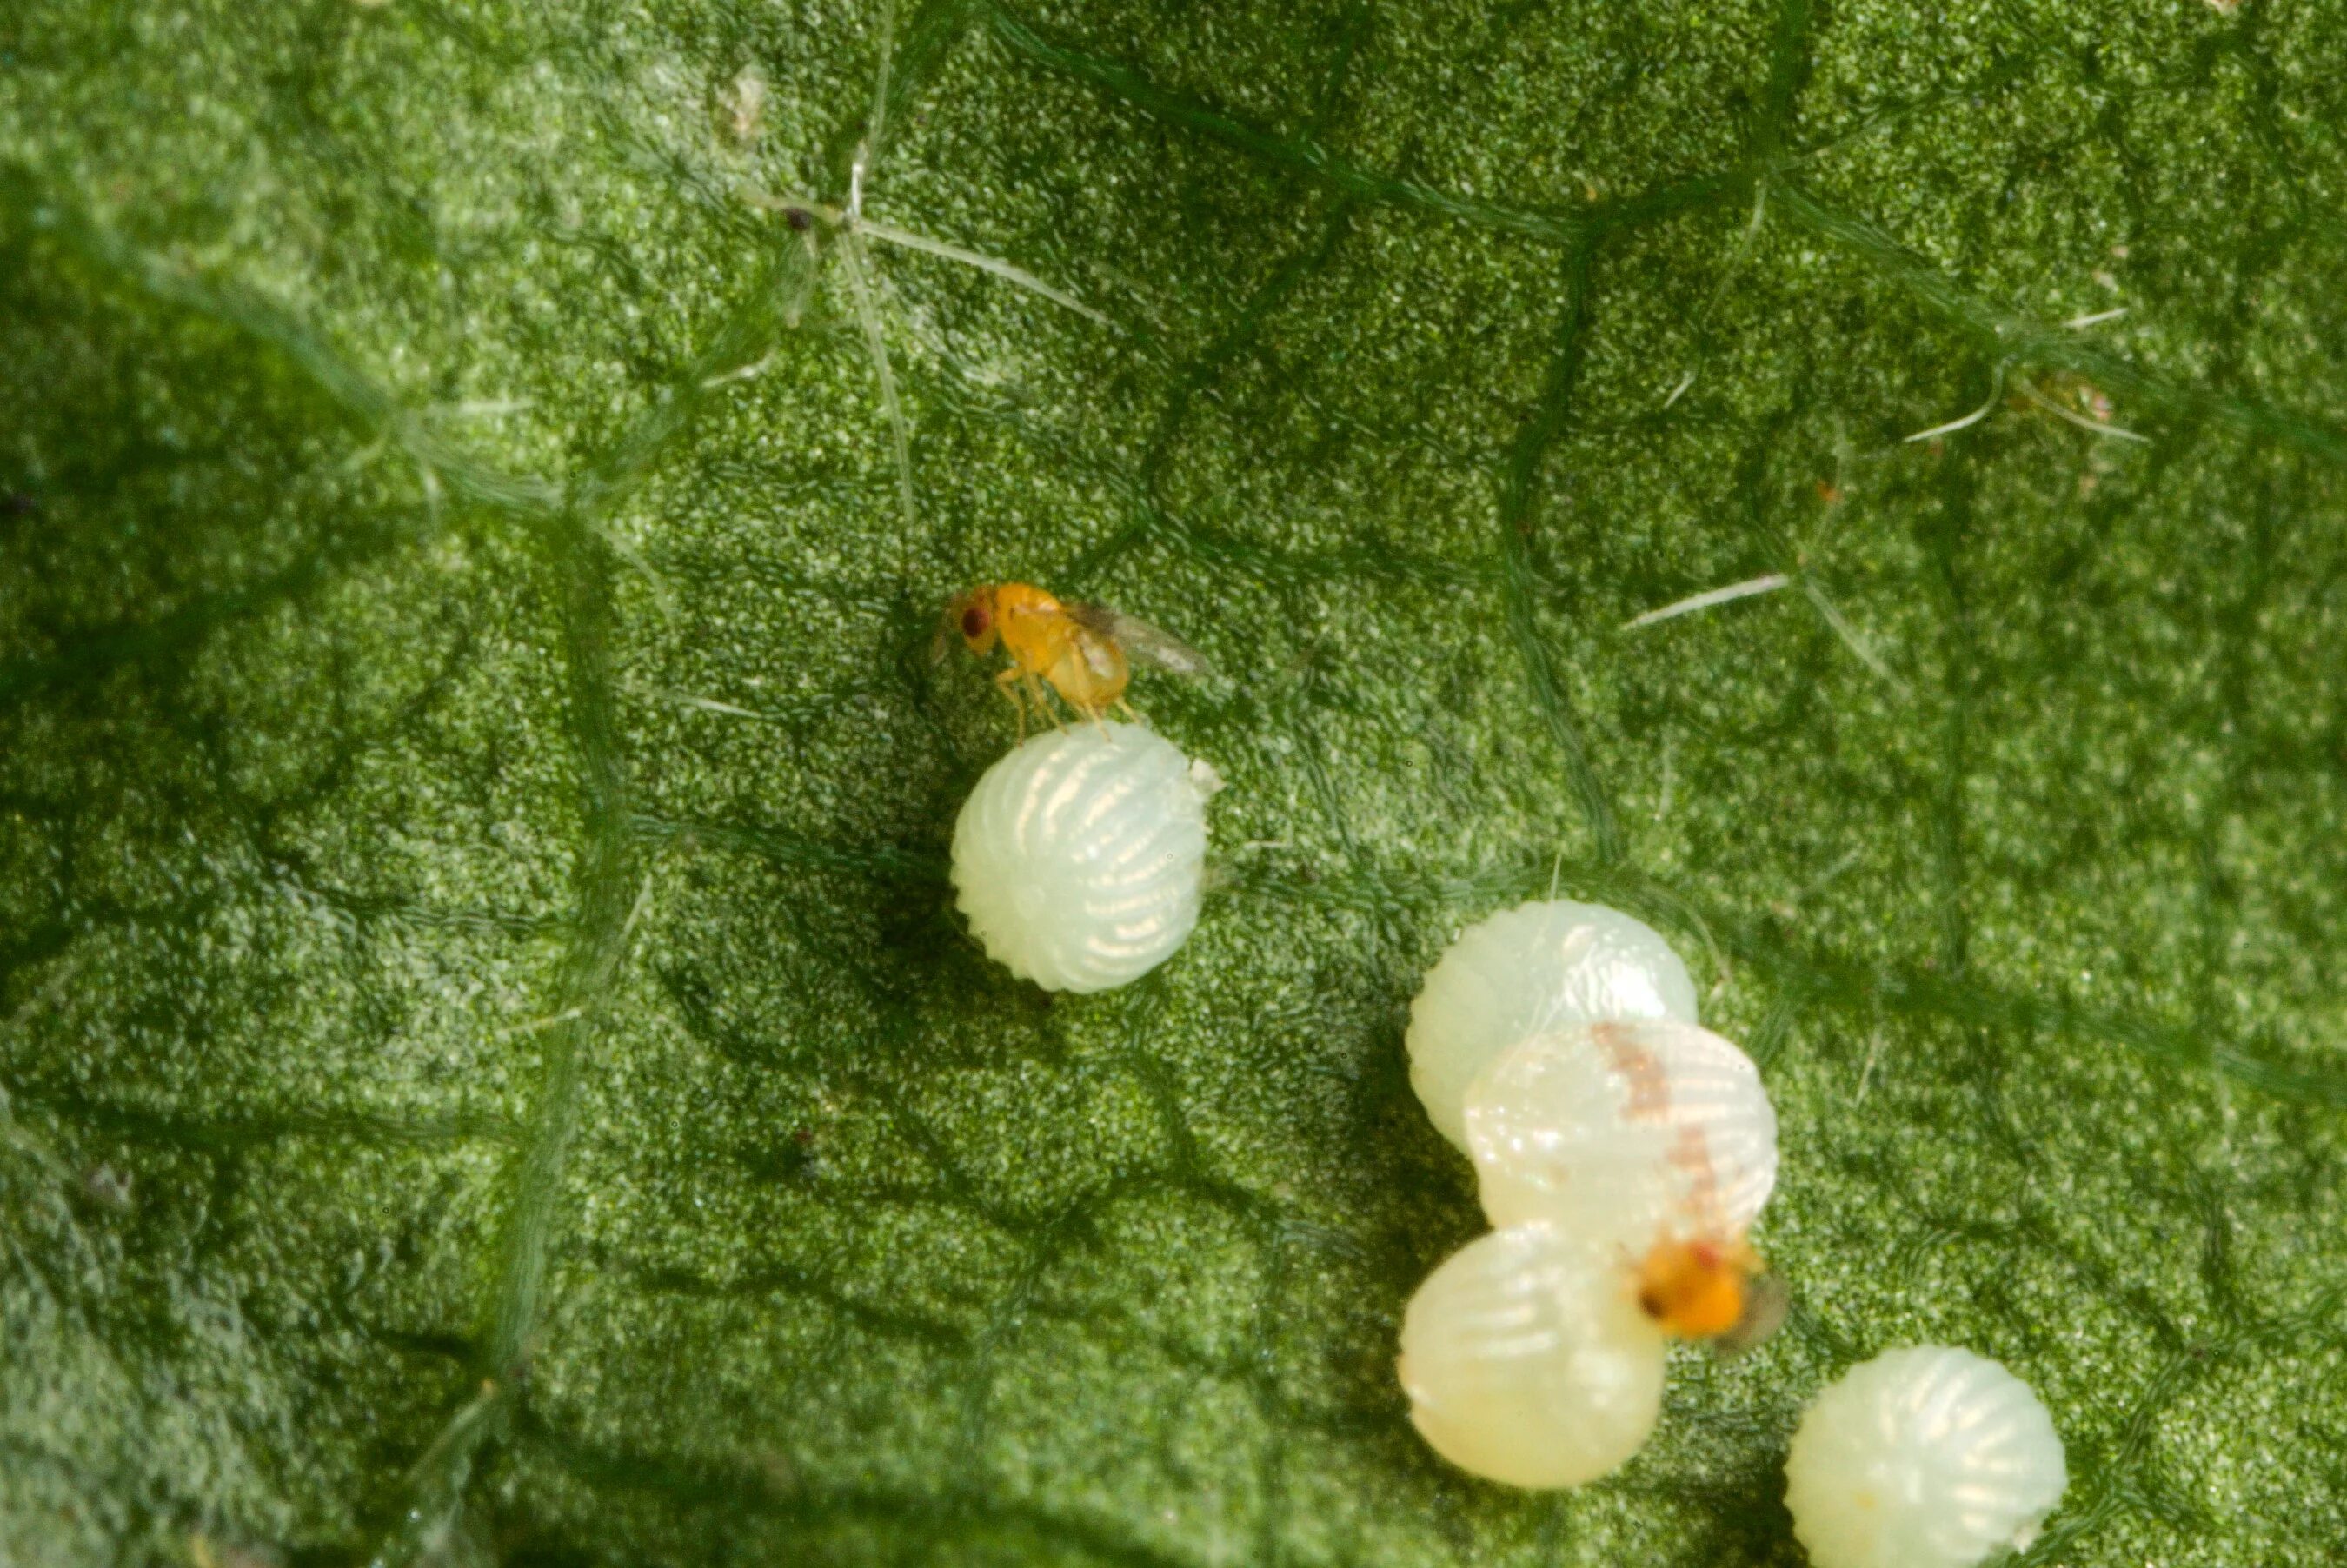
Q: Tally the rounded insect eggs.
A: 5